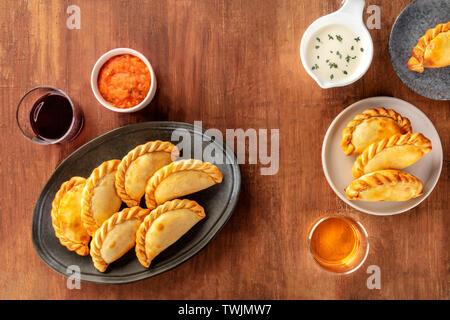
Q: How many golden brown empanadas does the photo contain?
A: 10